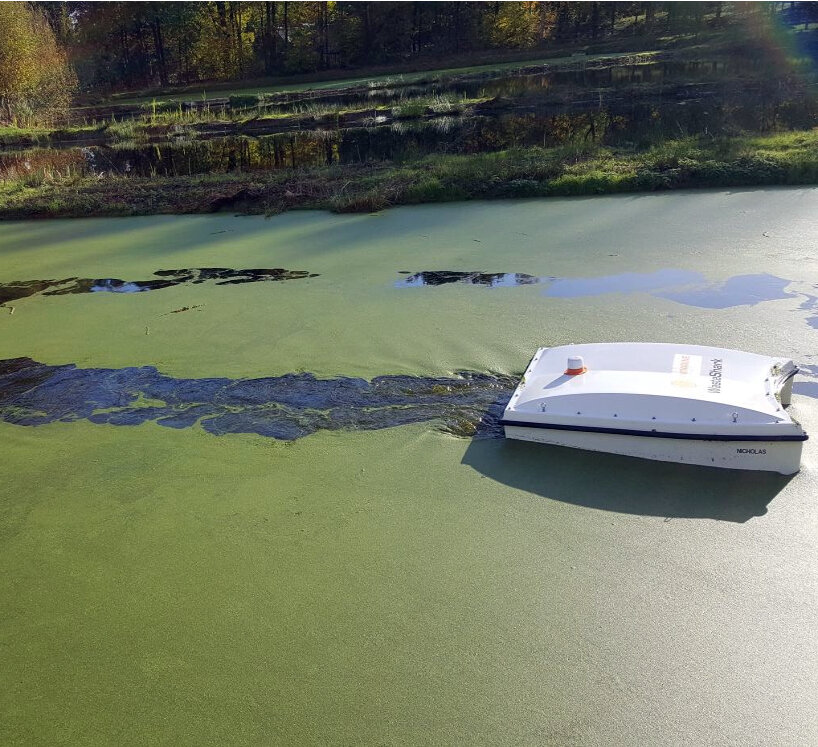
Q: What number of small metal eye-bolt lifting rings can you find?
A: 2